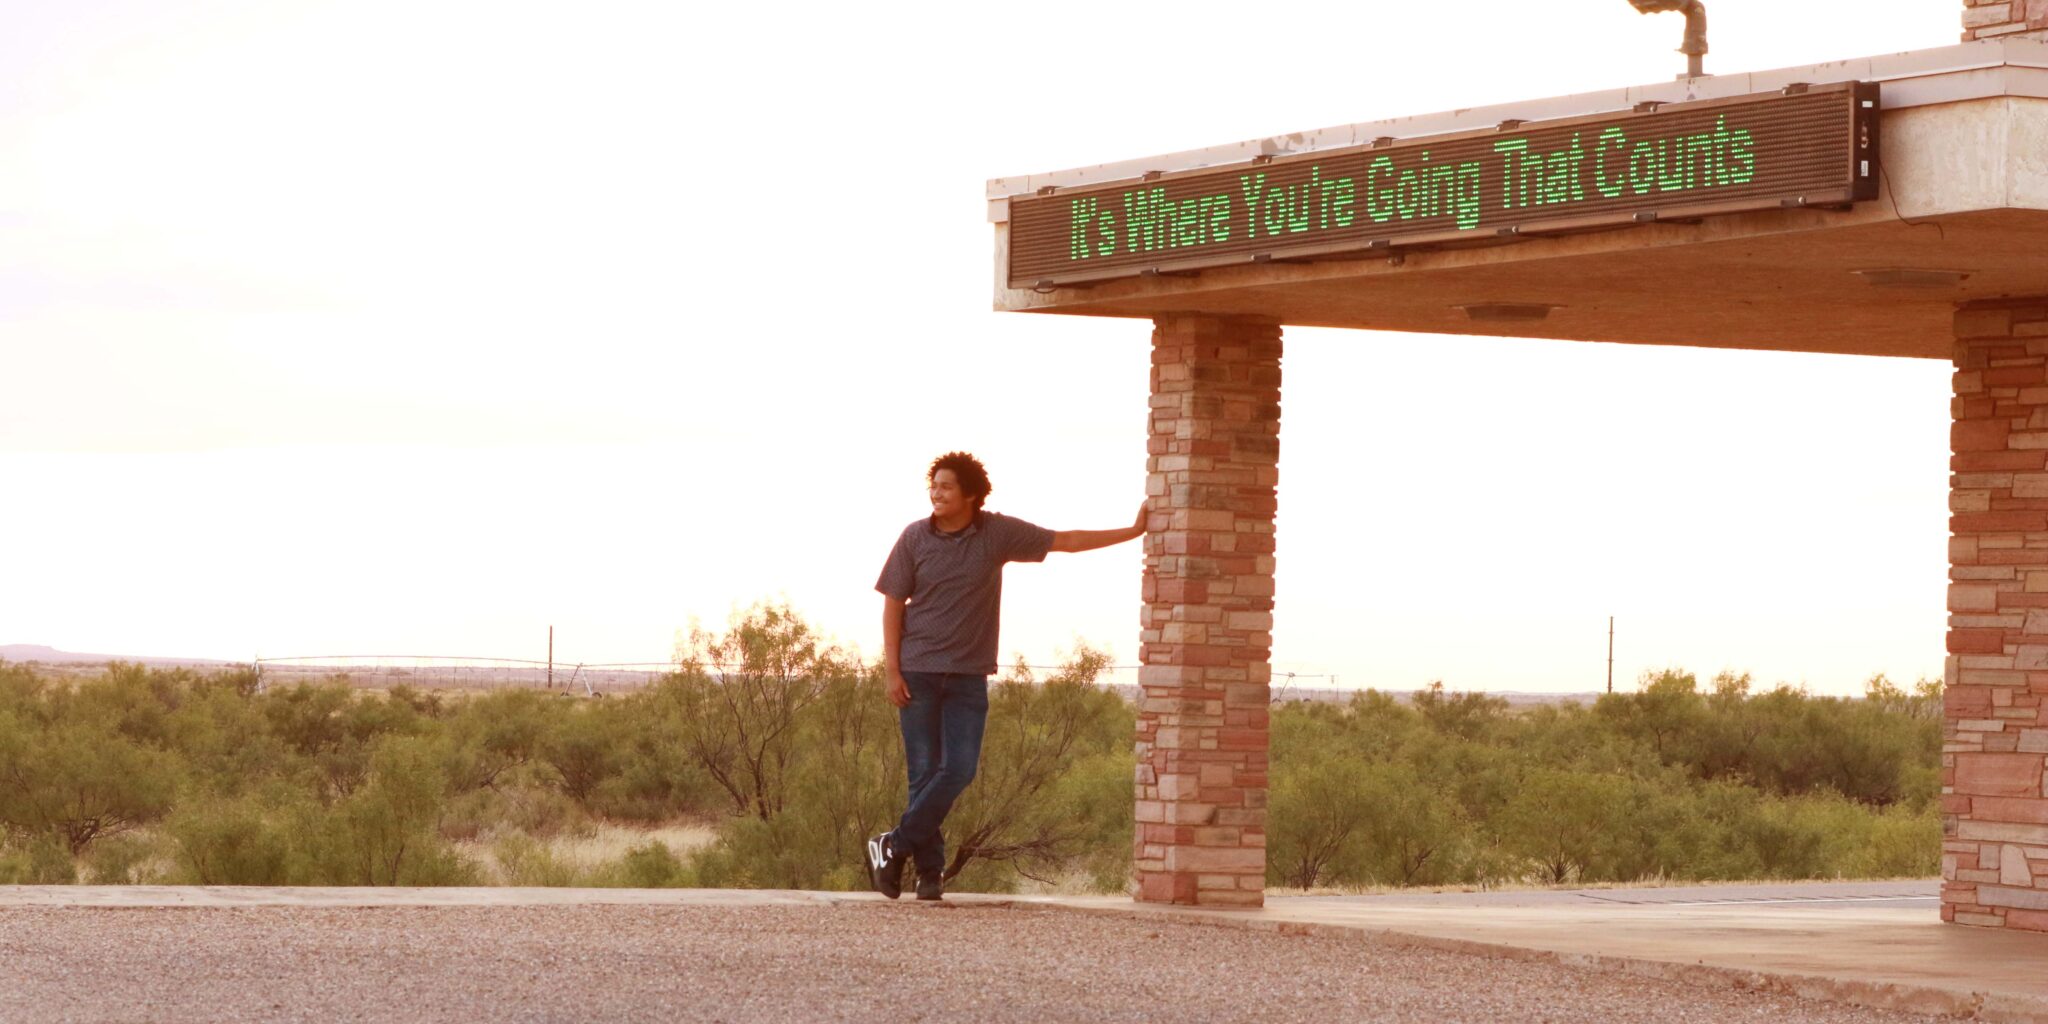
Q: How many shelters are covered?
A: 1